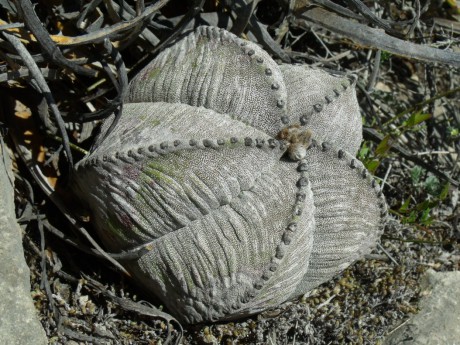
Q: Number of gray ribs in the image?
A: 5